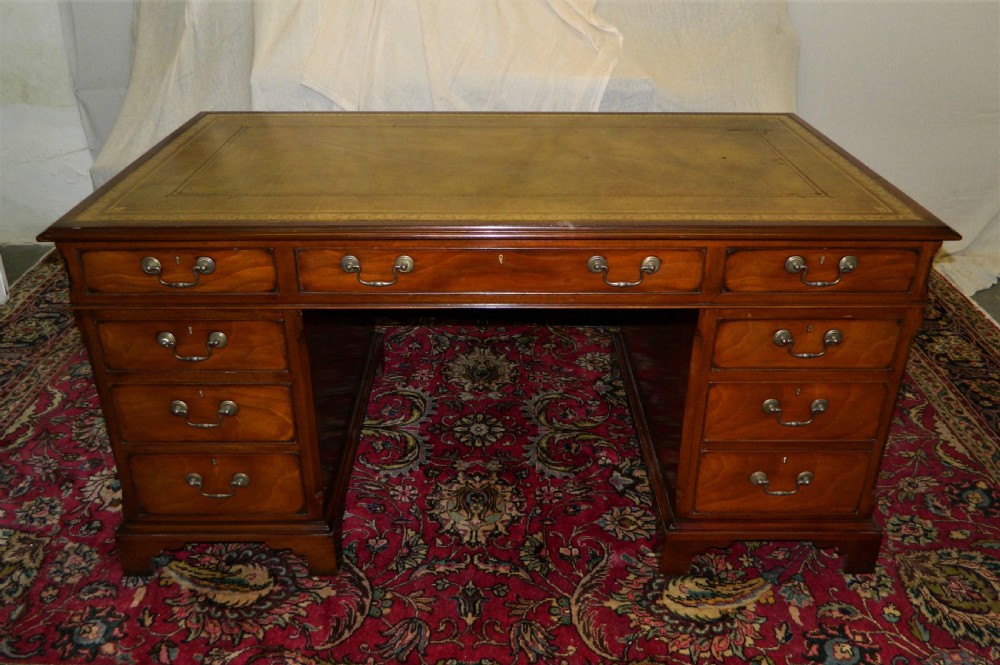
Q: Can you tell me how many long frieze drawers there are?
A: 1